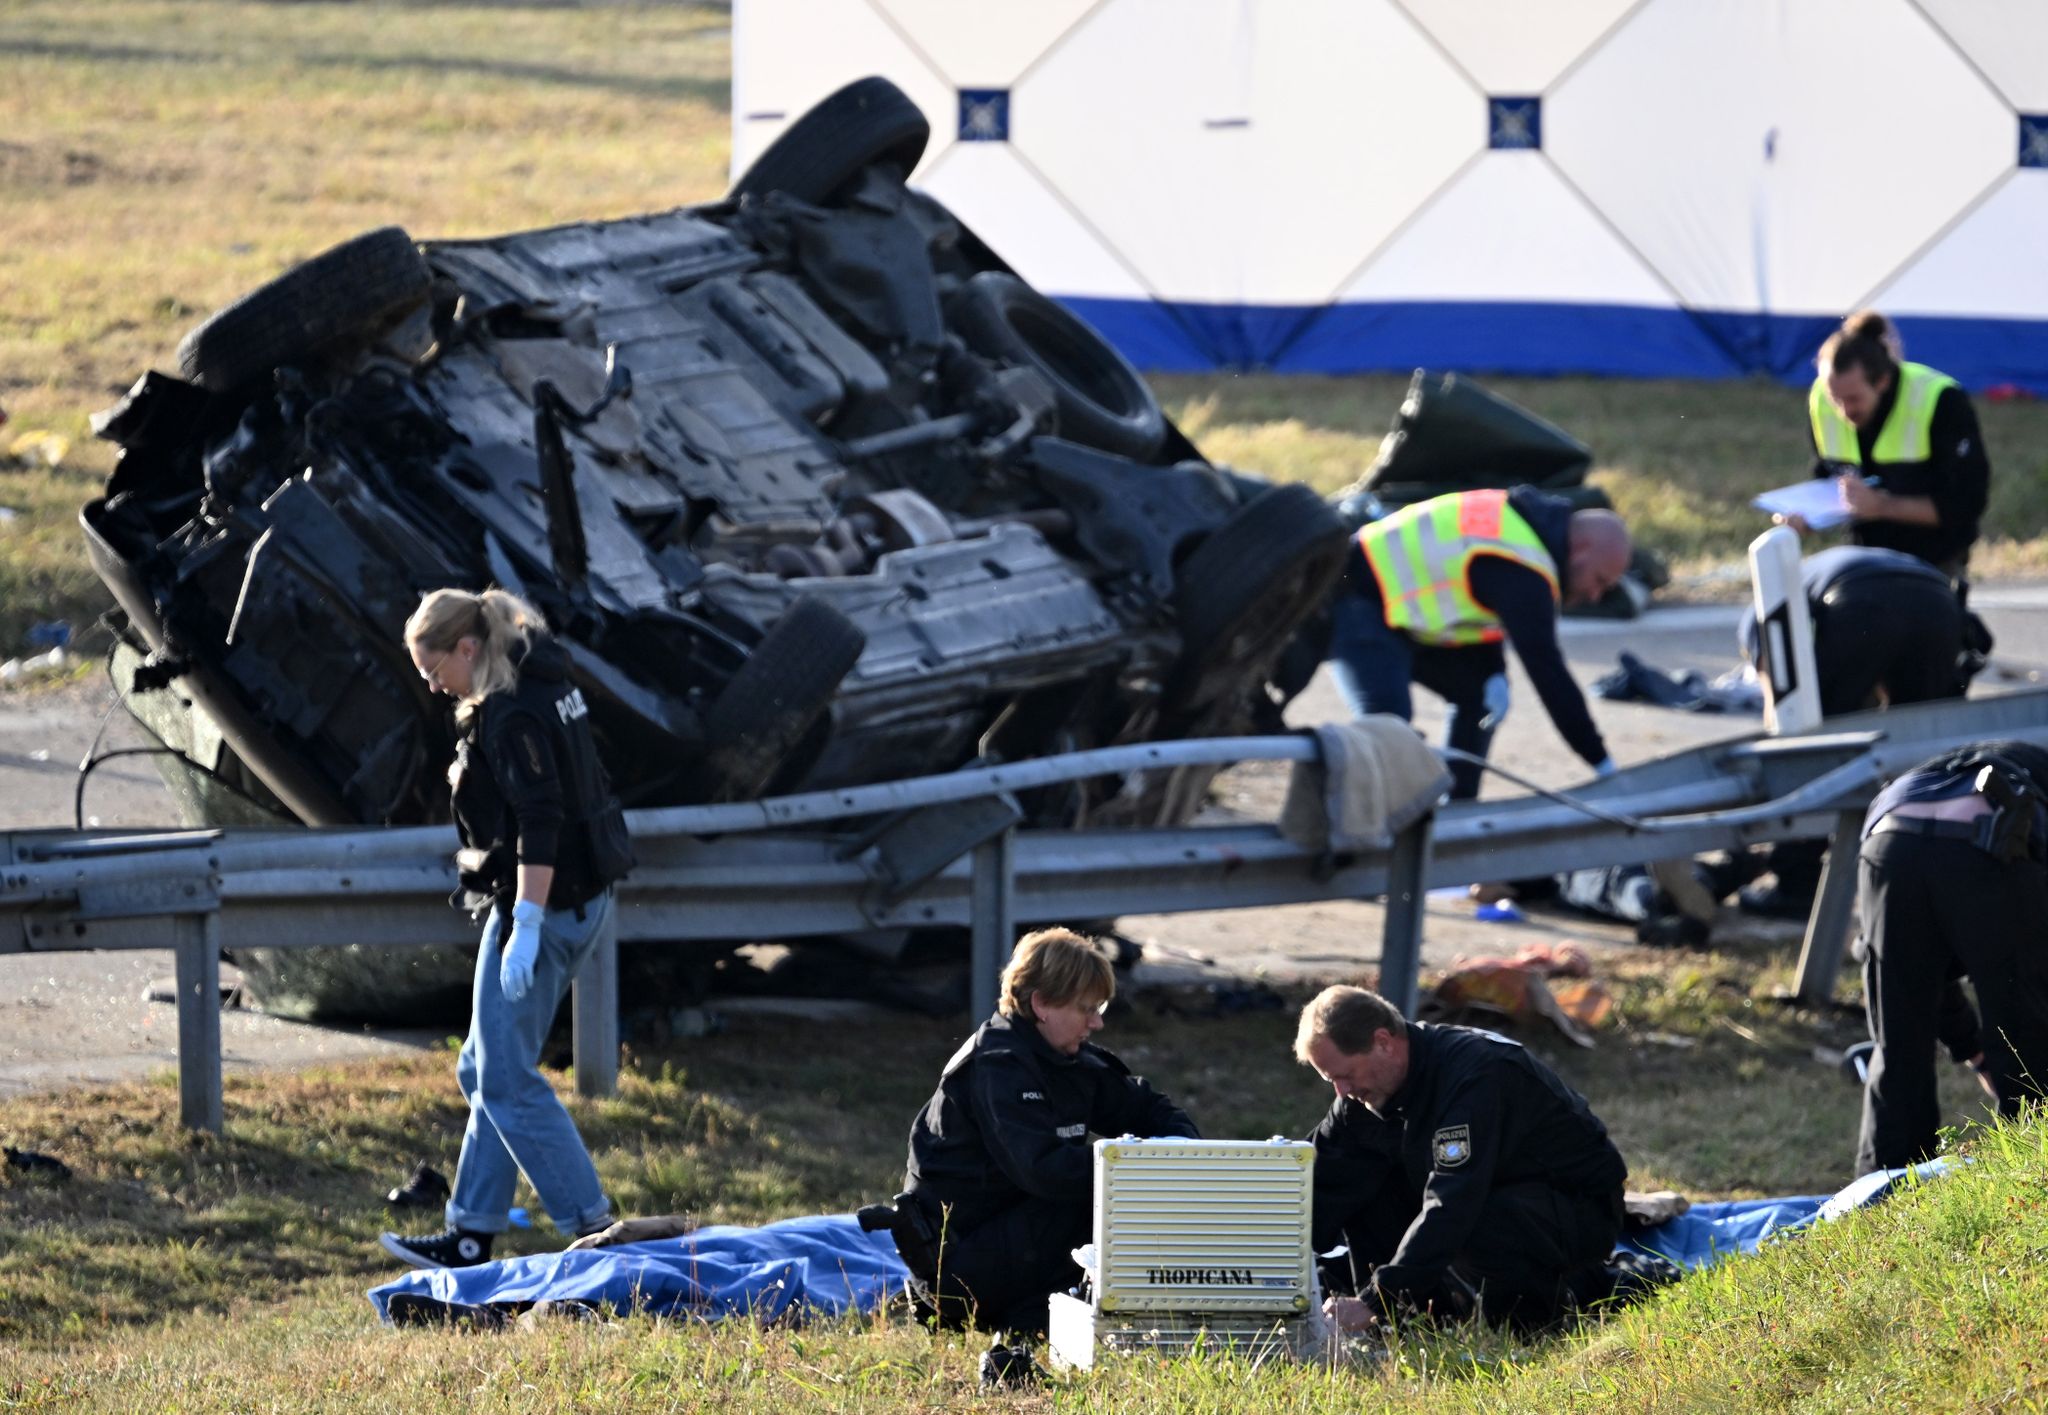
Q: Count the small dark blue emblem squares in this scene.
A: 3